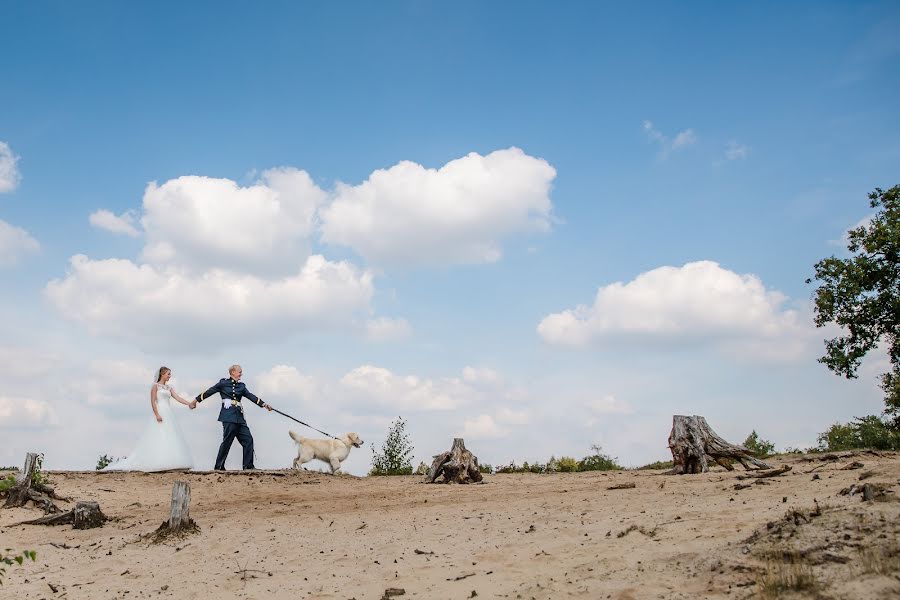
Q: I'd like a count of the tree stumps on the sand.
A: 5